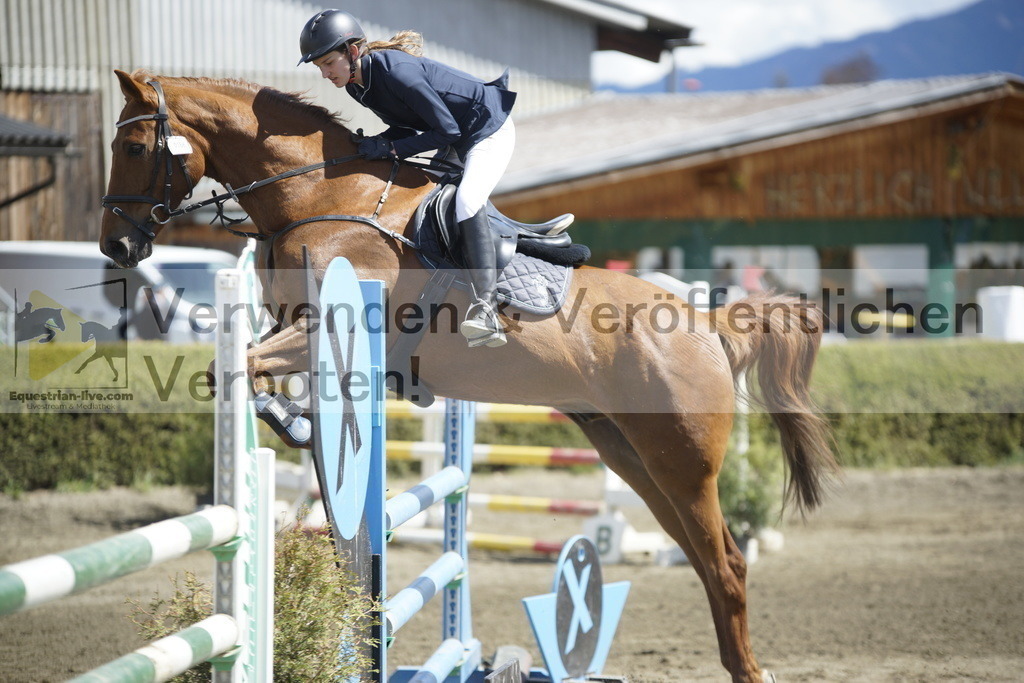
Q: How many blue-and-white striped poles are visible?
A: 3